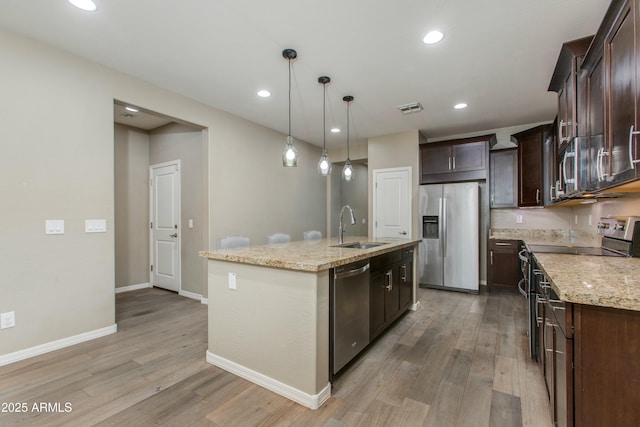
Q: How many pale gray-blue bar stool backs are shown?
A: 3